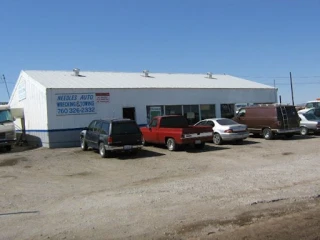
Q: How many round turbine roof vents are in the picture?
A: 3